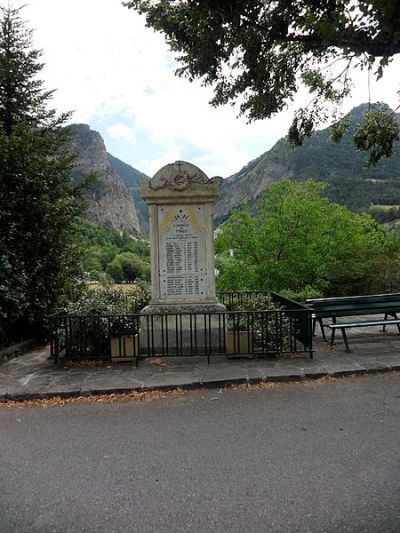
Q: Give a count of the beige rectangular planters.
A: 2